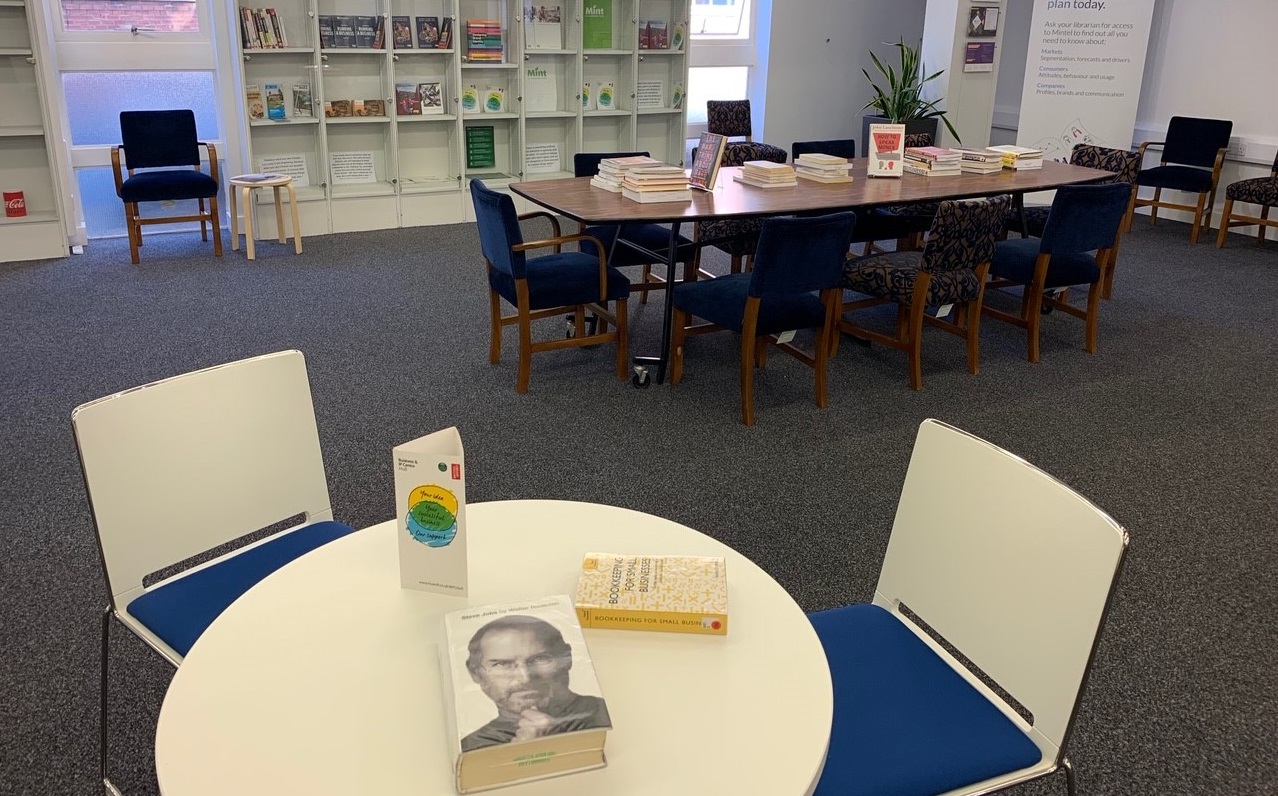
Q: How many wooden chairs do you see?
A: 13